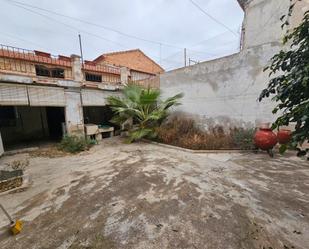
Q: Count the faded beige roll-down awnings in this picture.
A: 3